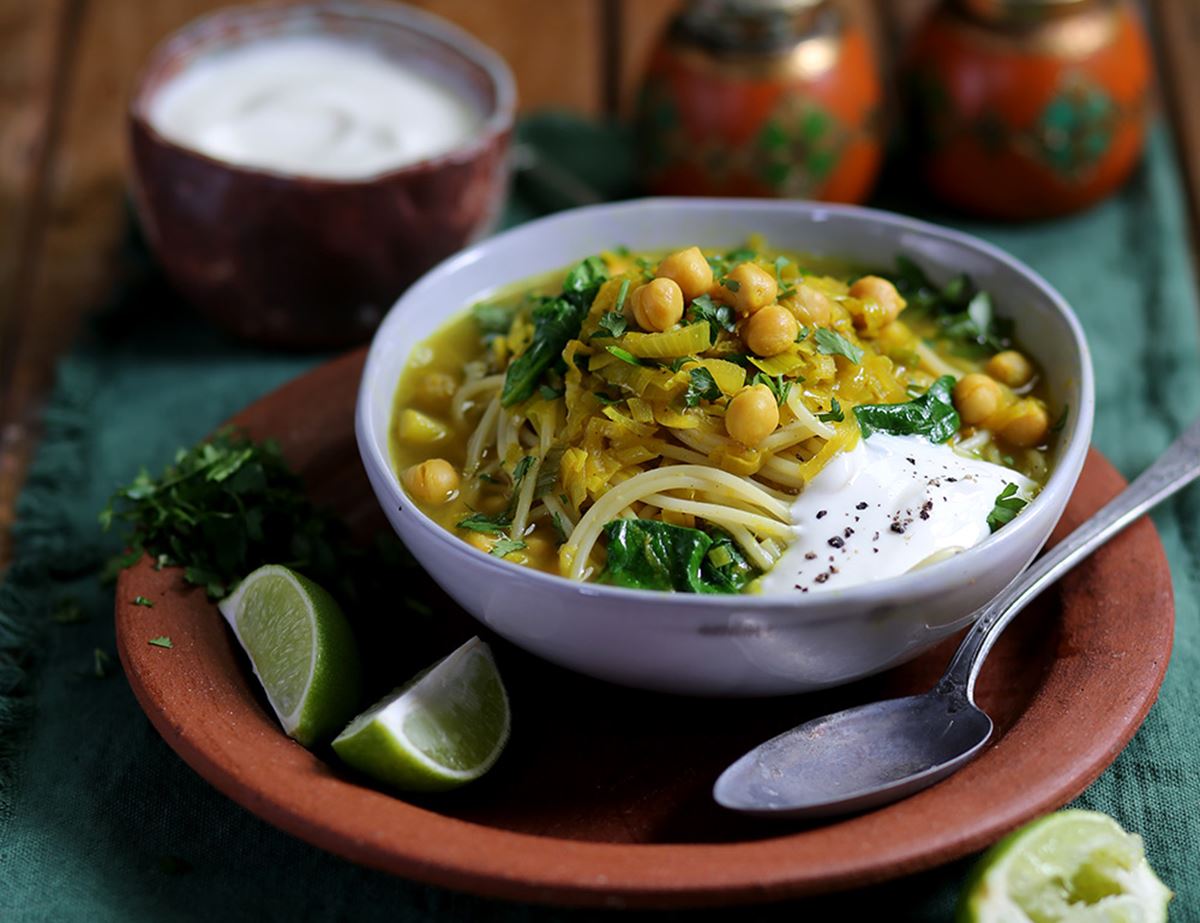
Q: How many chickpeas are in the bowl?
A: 11